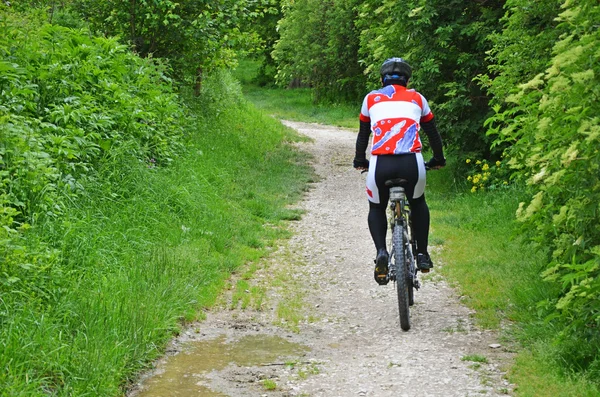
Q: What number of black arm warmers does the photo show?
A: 2